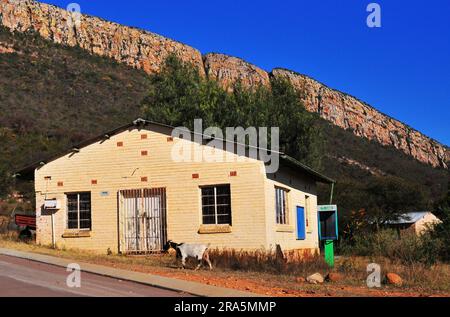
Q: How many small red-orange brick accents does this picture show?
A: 9